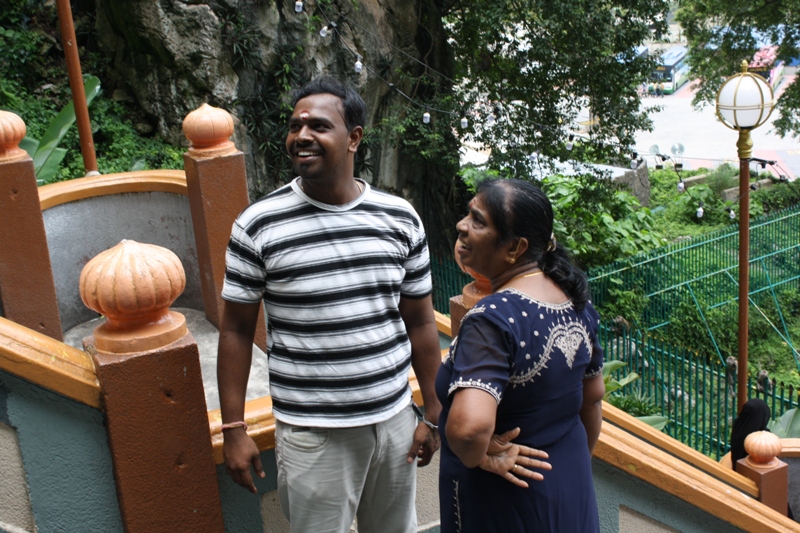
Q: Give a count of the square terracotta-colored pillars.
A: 5